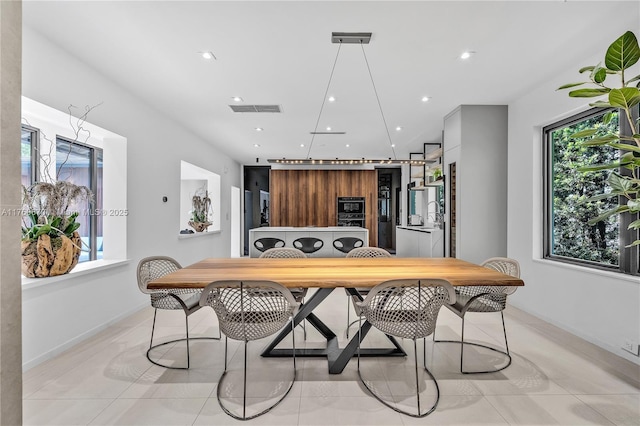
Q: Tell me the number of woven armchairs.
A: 6